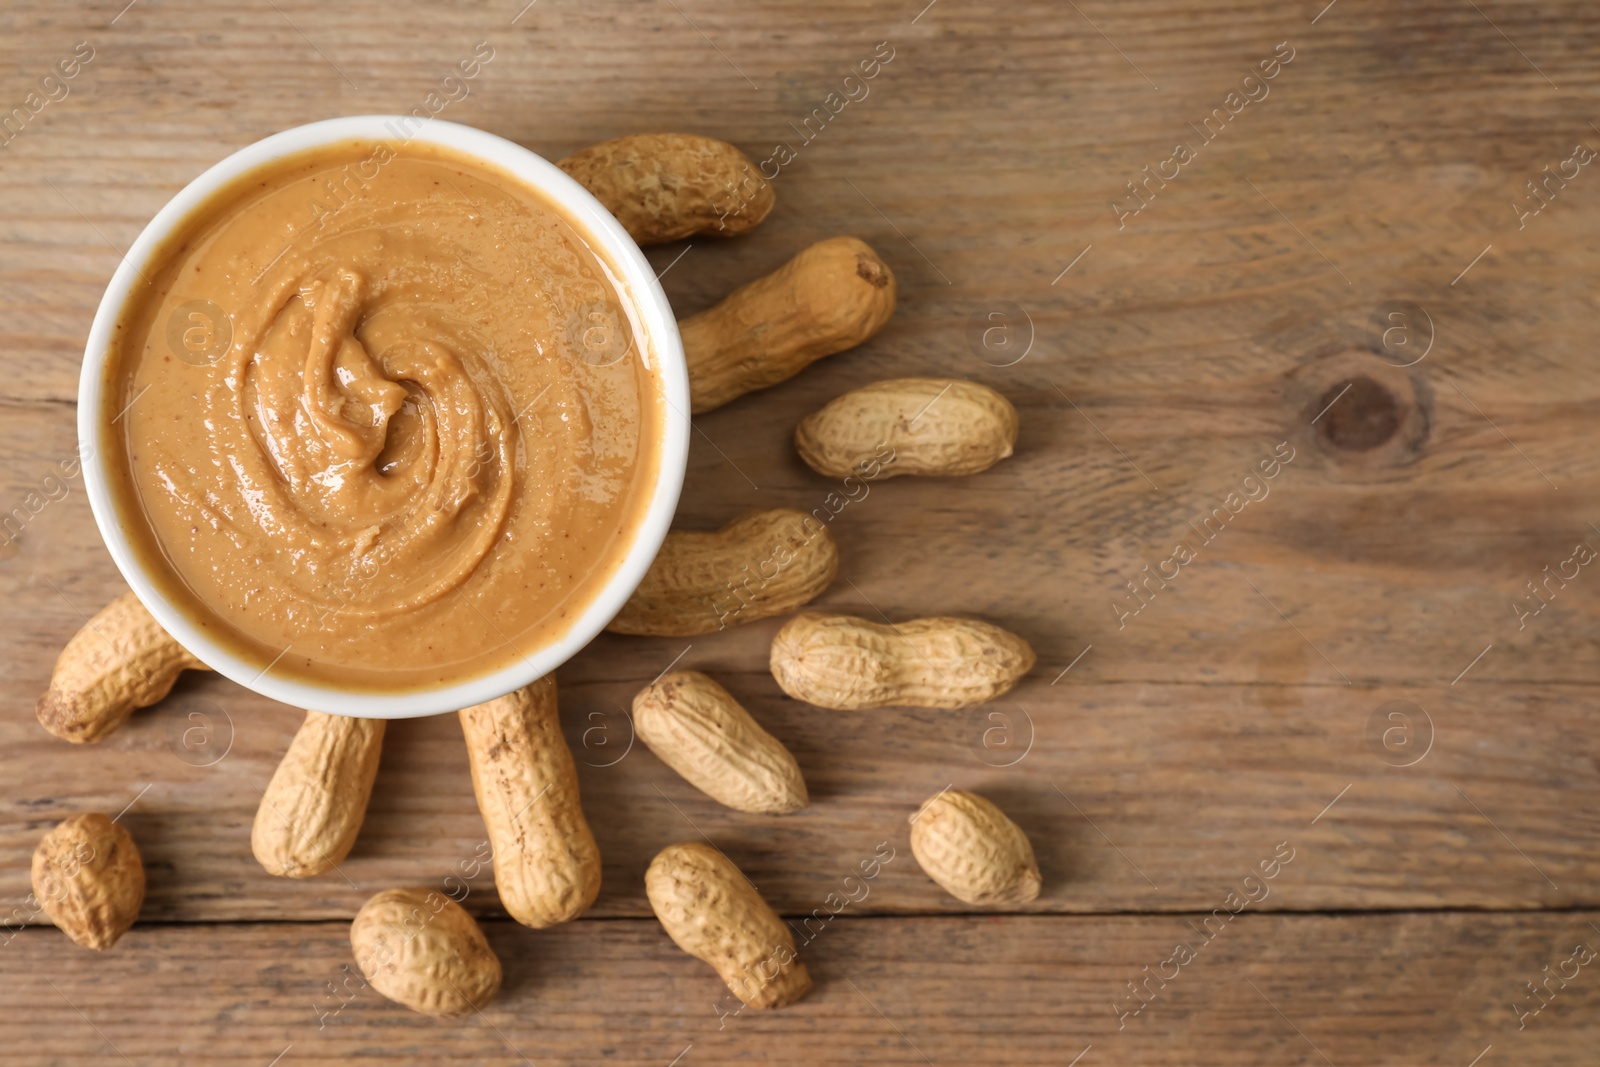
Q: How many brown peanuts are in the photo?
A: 13